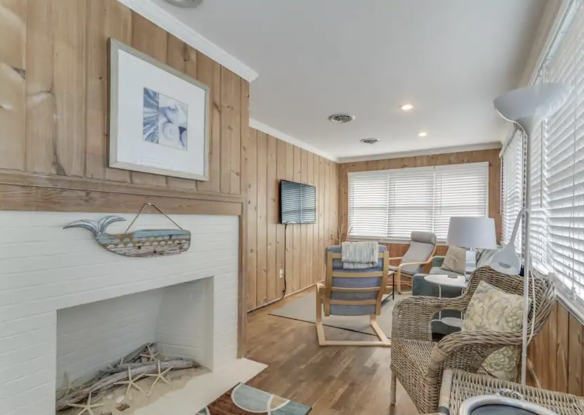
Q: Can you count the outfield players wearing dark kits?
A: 0